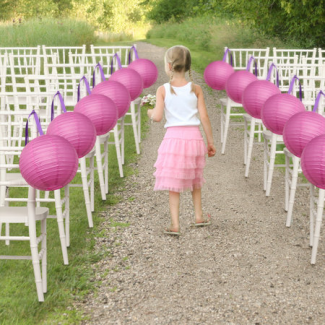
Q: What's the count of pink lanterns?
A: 12